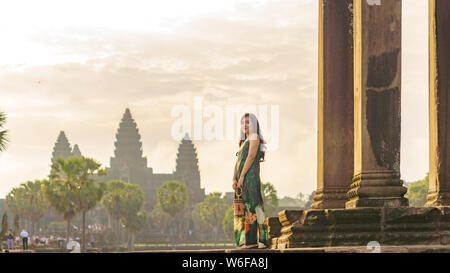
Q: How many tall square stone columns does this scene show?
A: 3